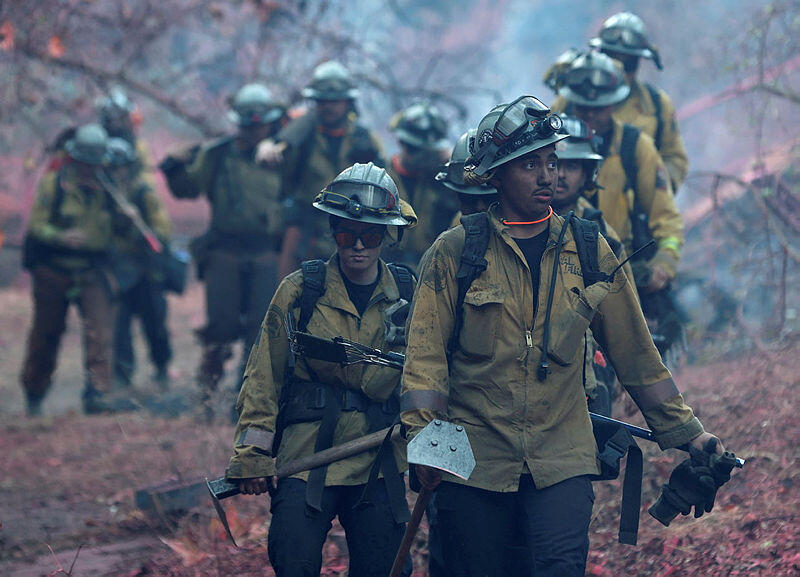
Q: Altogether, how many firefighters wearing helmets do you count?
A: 13